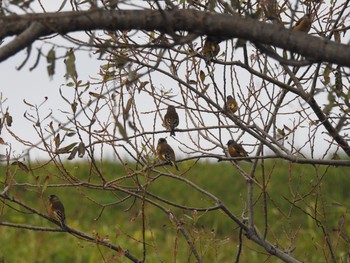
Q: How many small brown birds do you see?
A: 7